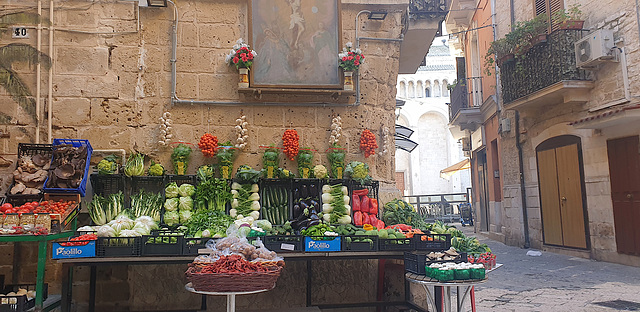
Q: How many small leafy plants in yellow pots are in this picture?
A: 5